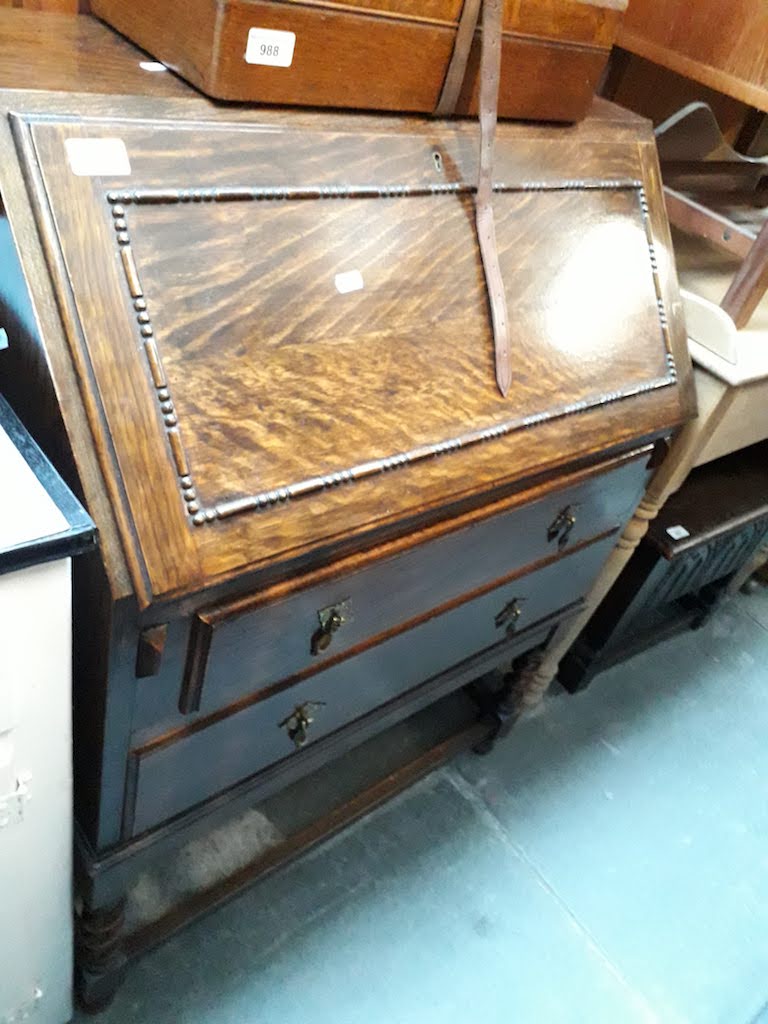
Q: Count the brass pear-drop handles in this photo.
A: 4